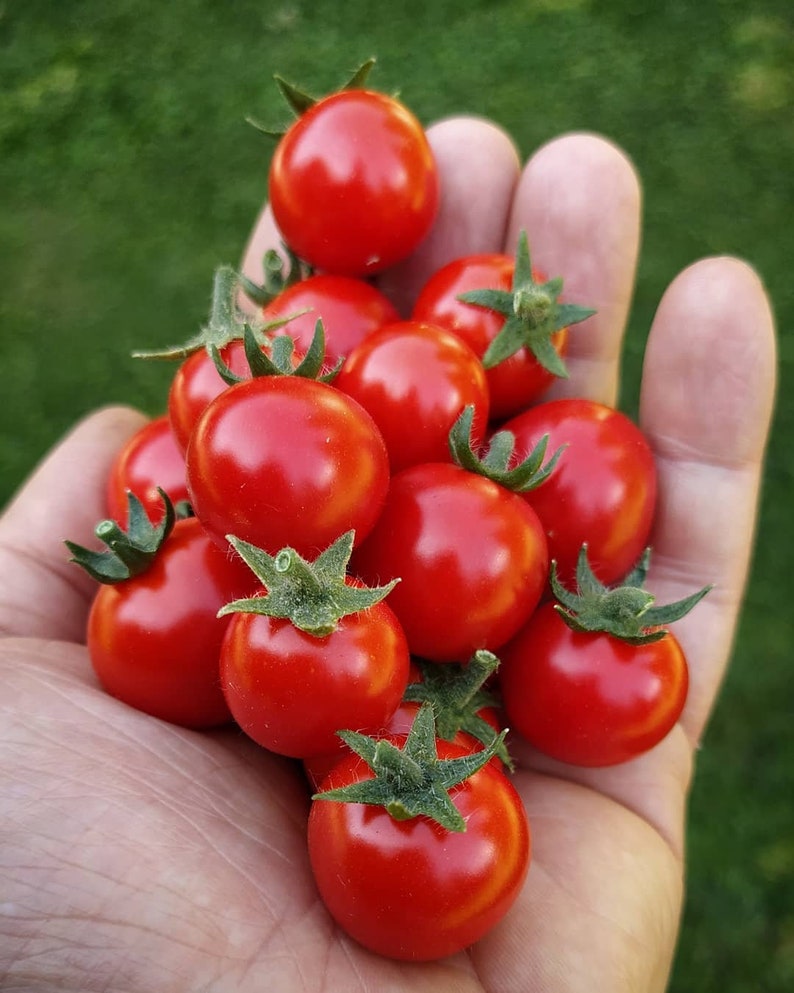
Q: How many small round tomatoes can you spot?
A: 14